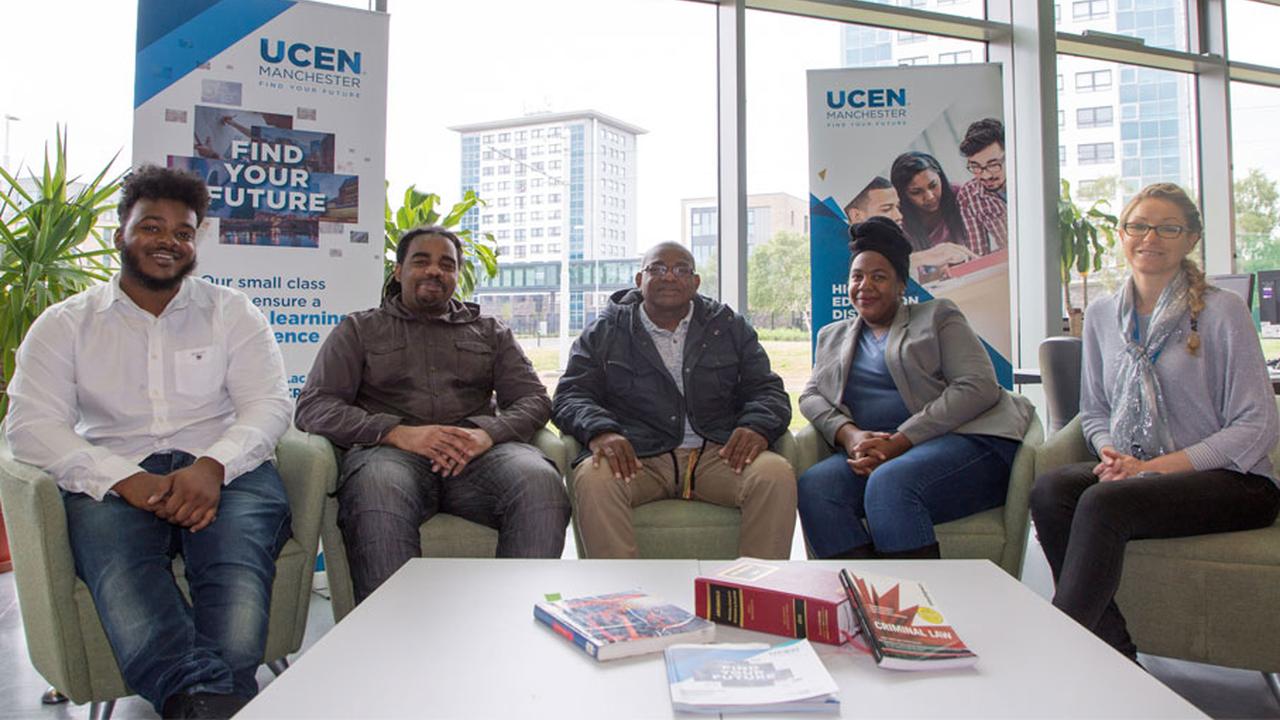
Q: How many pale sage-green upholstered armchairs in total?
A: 5